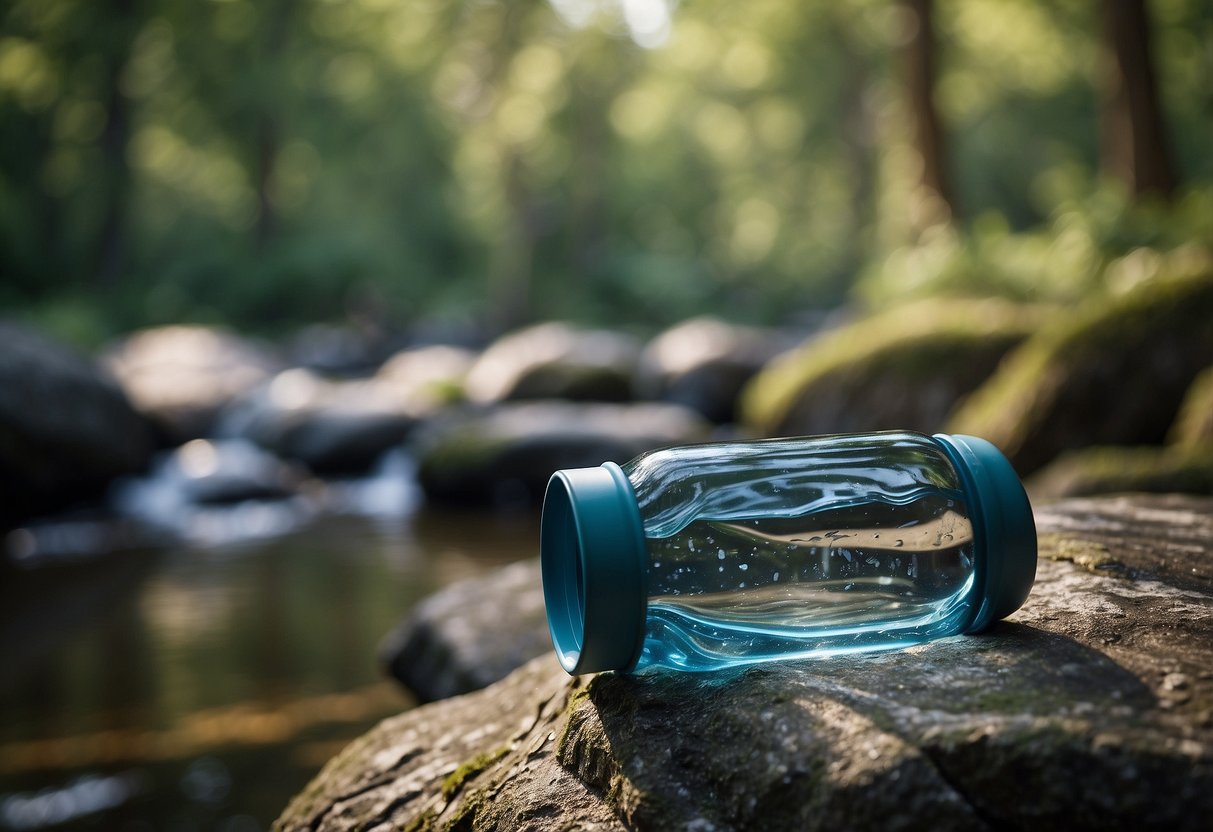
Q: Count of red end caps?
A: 0